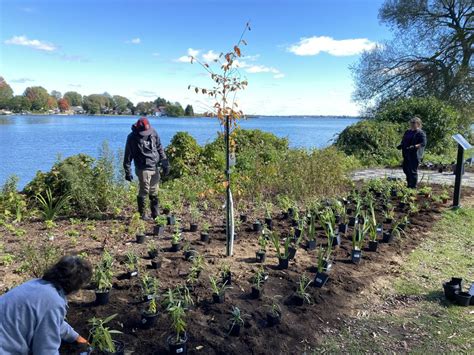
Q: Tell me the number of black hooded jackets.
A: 1